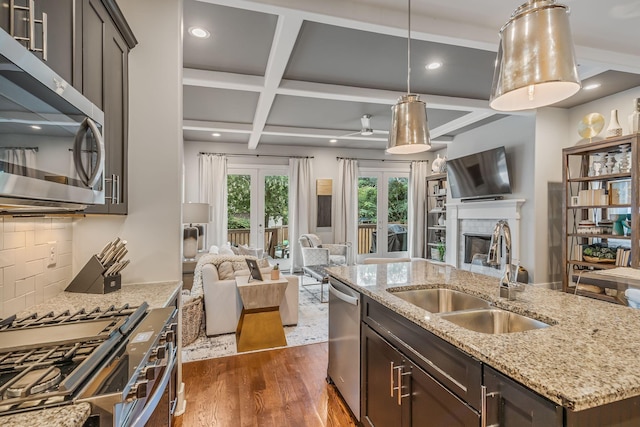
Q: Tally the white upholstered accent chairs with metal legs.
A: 1